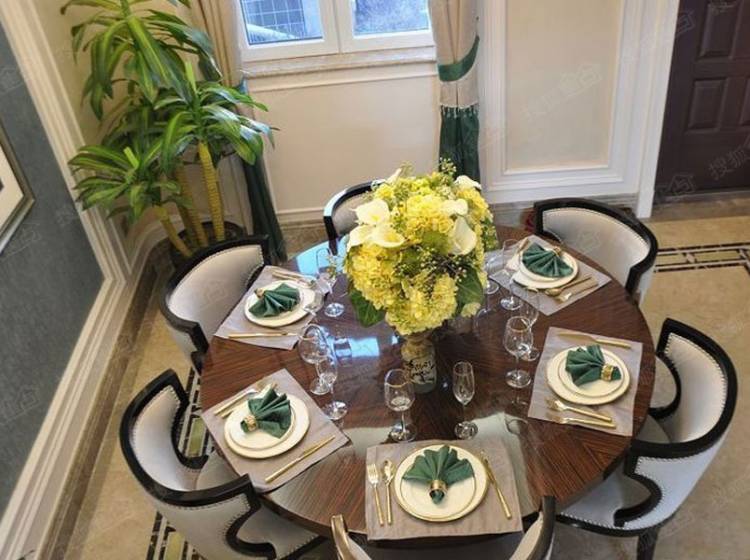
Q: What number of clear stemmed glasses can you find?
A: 10